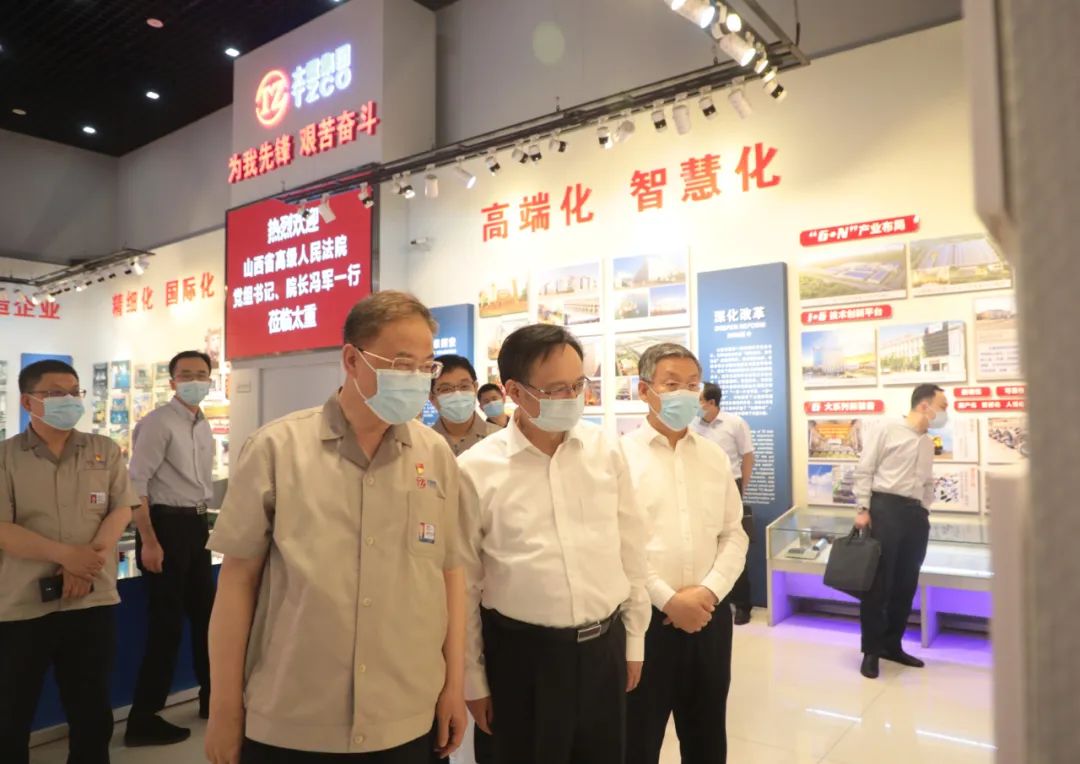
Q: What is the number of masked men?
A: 9